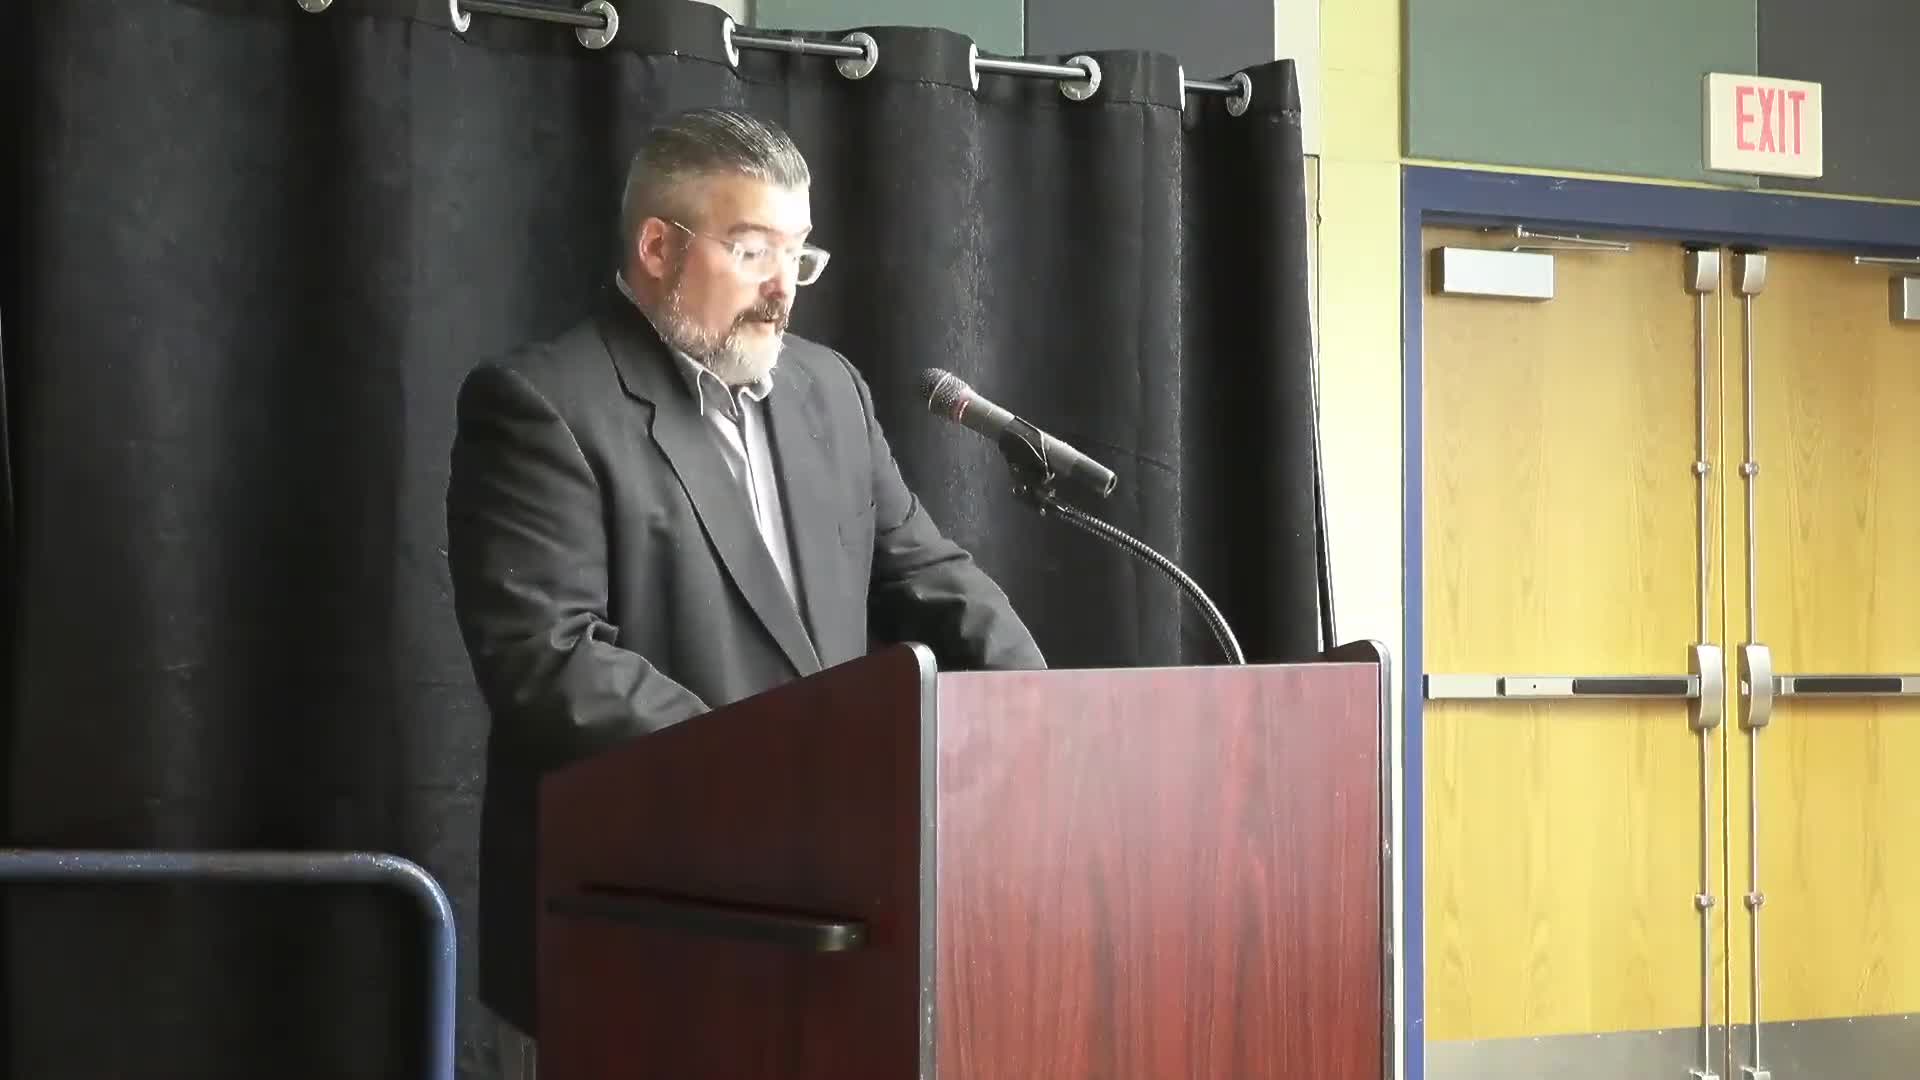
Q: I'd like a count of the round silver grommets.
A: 9